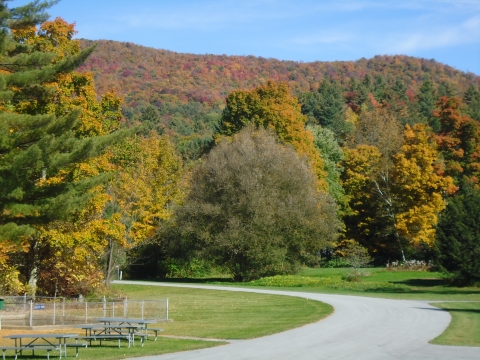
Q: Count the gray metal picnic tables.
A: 3